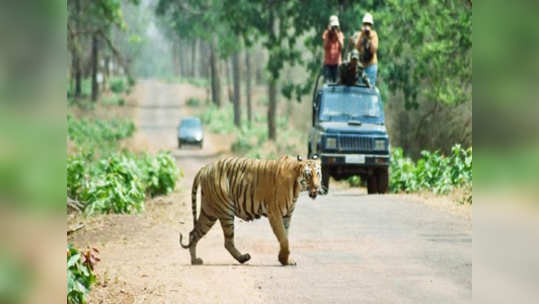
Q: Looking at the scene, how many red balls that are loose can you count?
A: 0